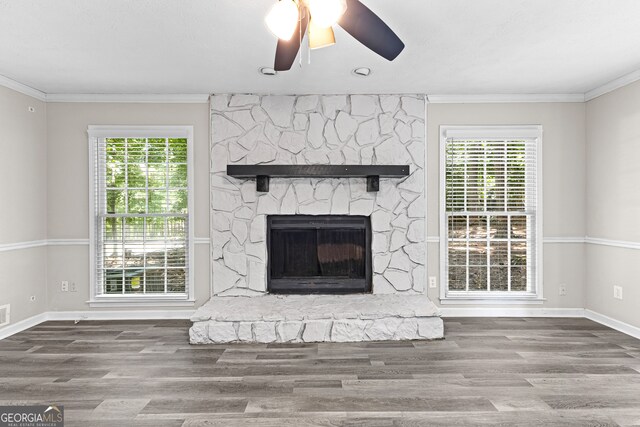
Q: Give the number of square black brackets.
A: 2